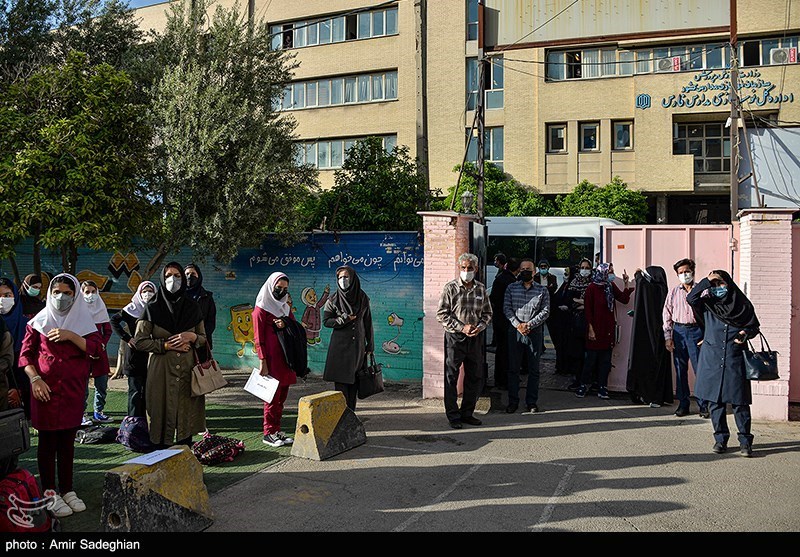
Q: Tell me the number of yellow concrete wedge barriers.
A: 2